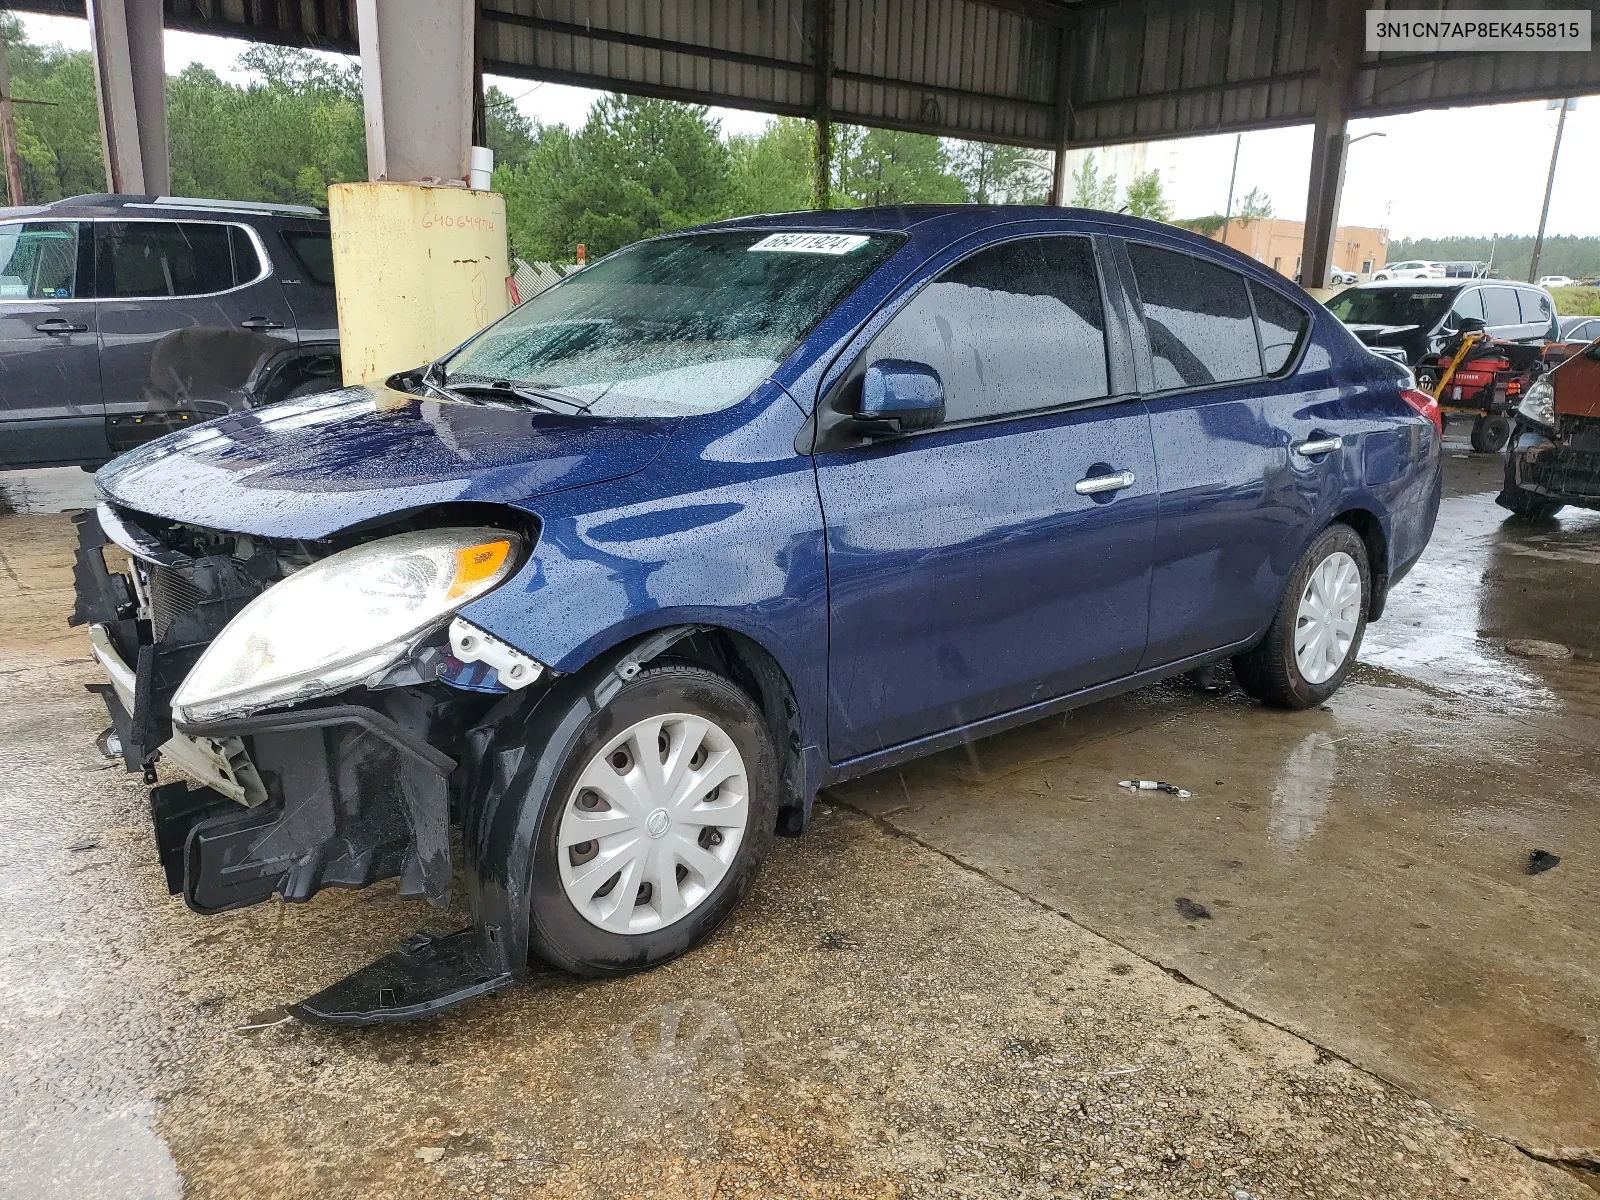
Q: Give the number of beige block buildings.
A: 1